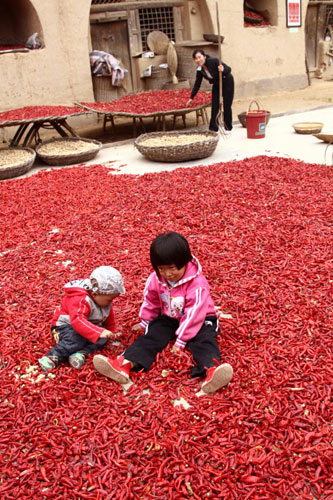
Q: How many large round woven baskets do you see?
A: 3